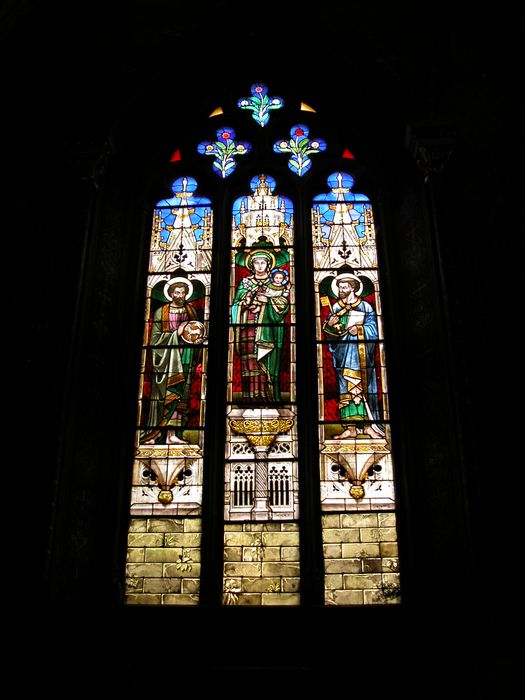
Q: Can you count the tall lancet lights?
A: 3